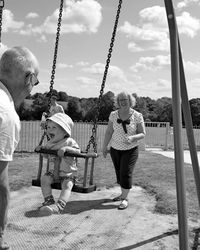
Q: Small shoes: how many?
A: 2